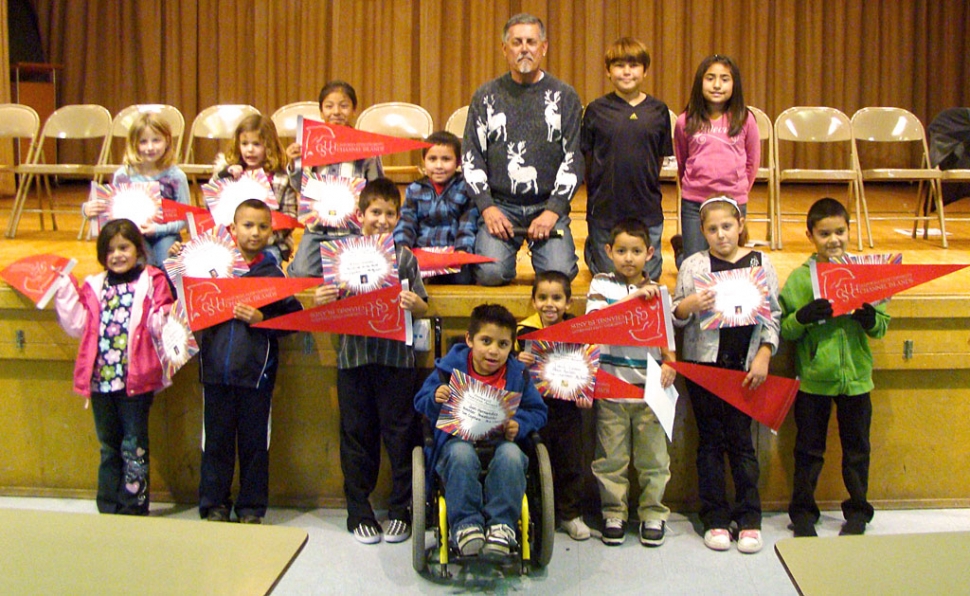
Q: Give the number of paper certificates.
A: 12